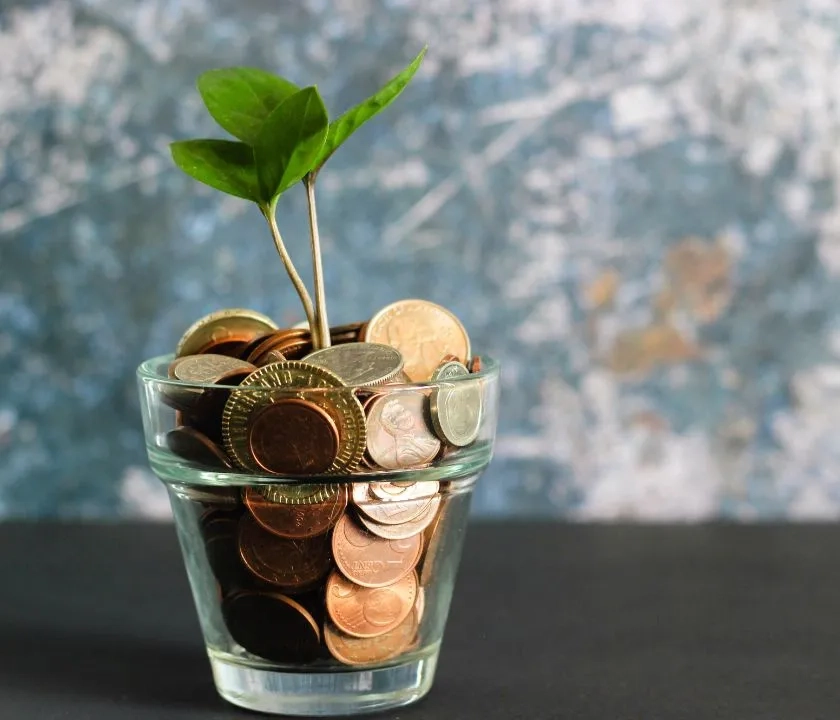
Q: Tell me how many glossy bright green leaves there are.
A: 4